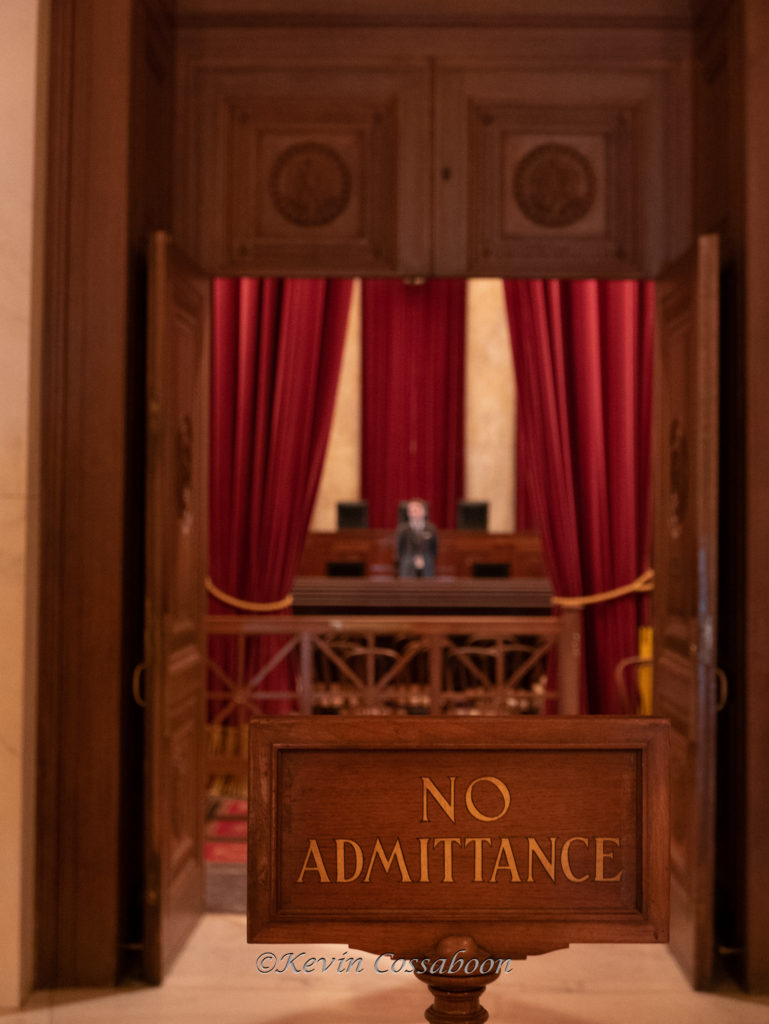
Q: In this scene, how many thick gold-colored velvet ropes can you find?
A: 2